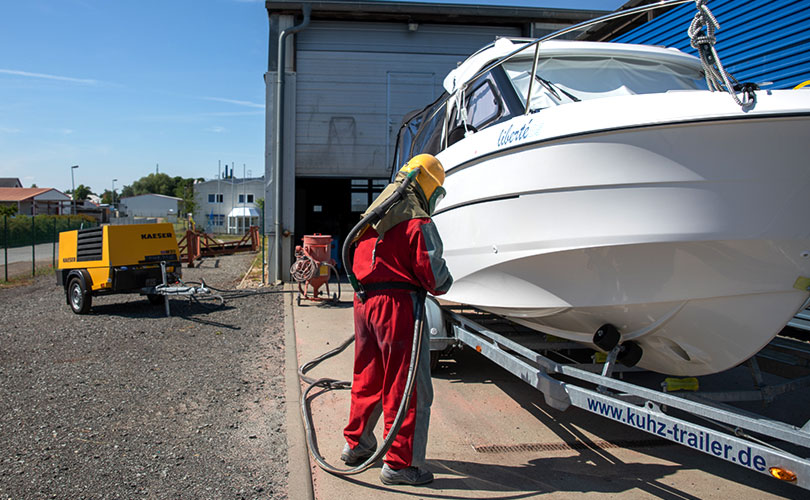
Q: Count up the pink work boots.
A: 0